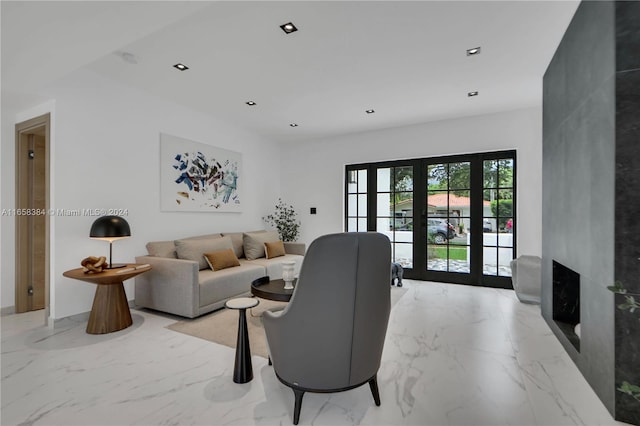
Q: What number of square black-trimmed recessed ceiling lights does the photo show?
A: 7